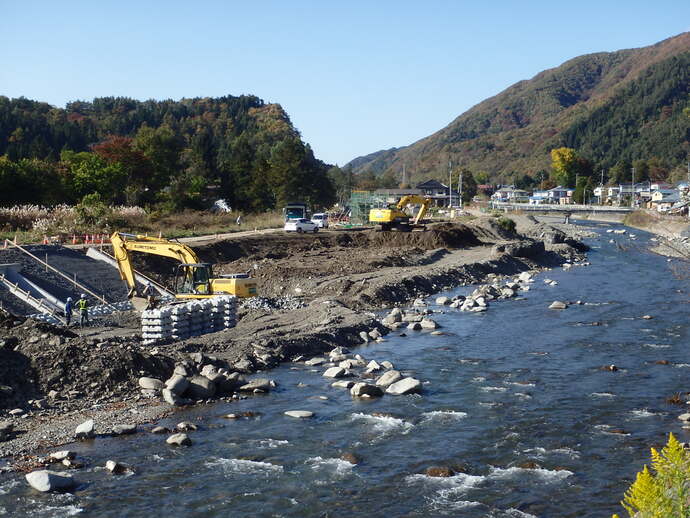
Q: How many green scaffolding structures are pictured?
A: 1